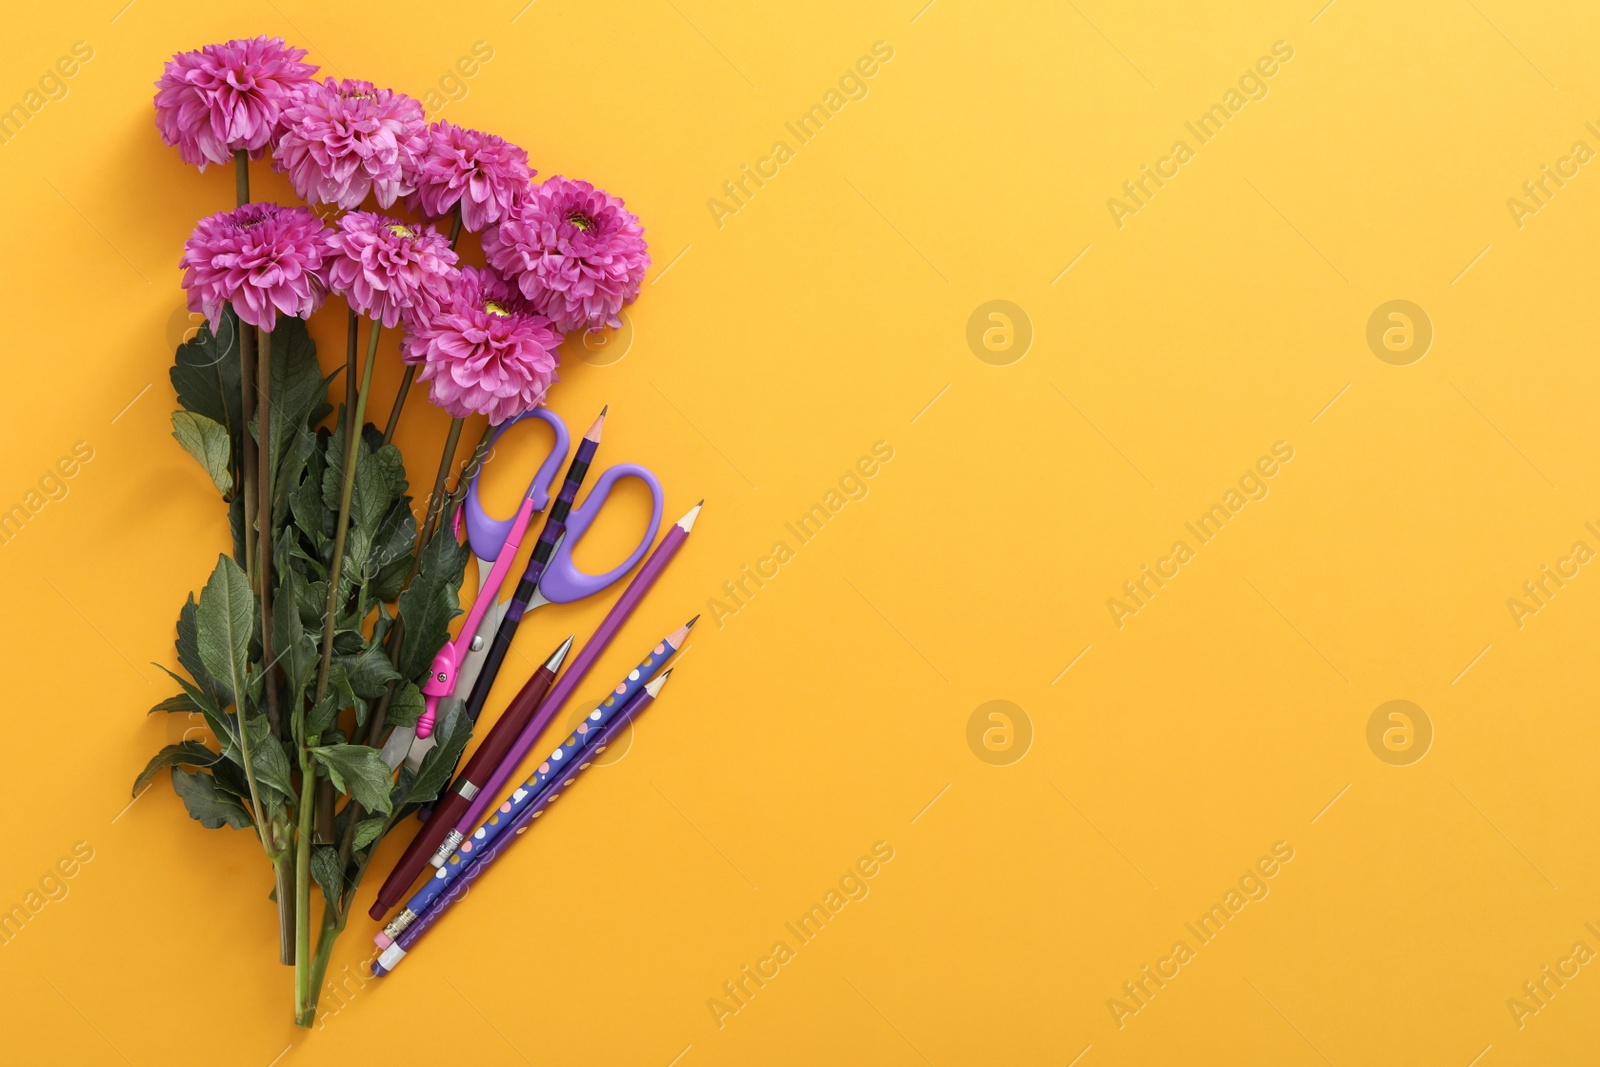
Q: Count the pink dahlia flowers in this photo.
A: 7